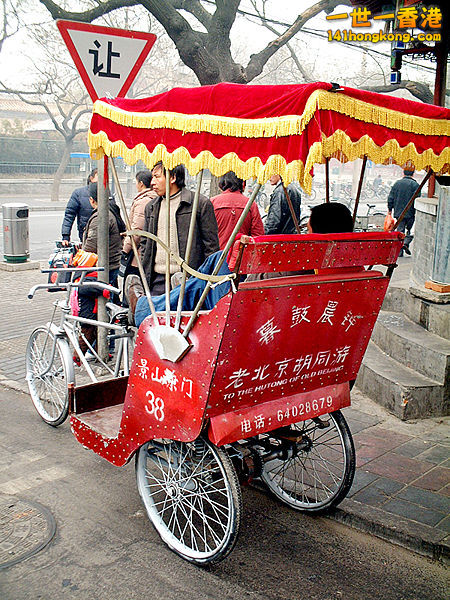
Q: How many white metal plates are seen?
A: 1